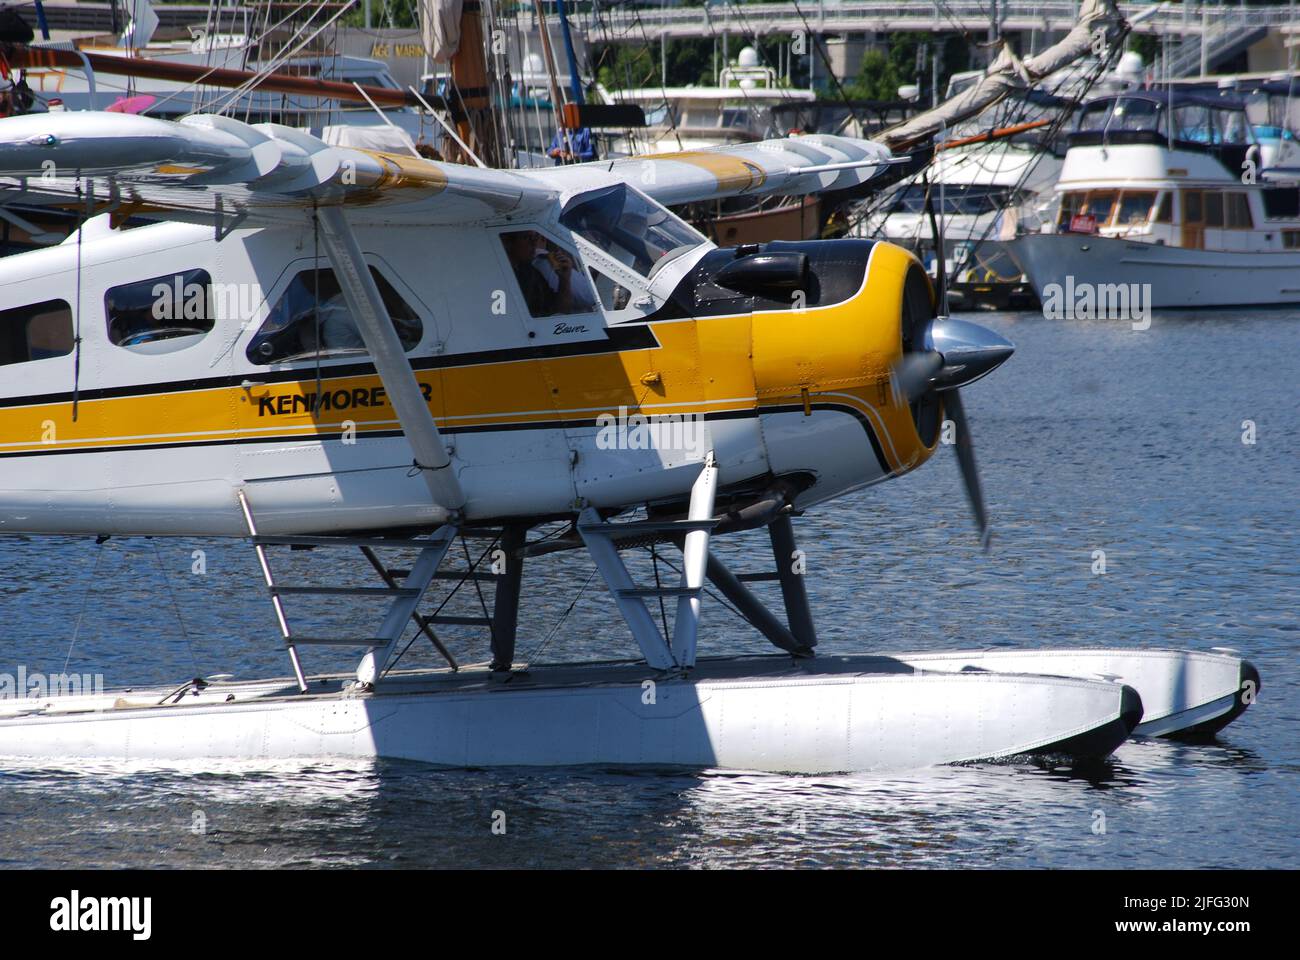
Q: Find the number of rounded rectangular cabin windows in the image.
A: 2